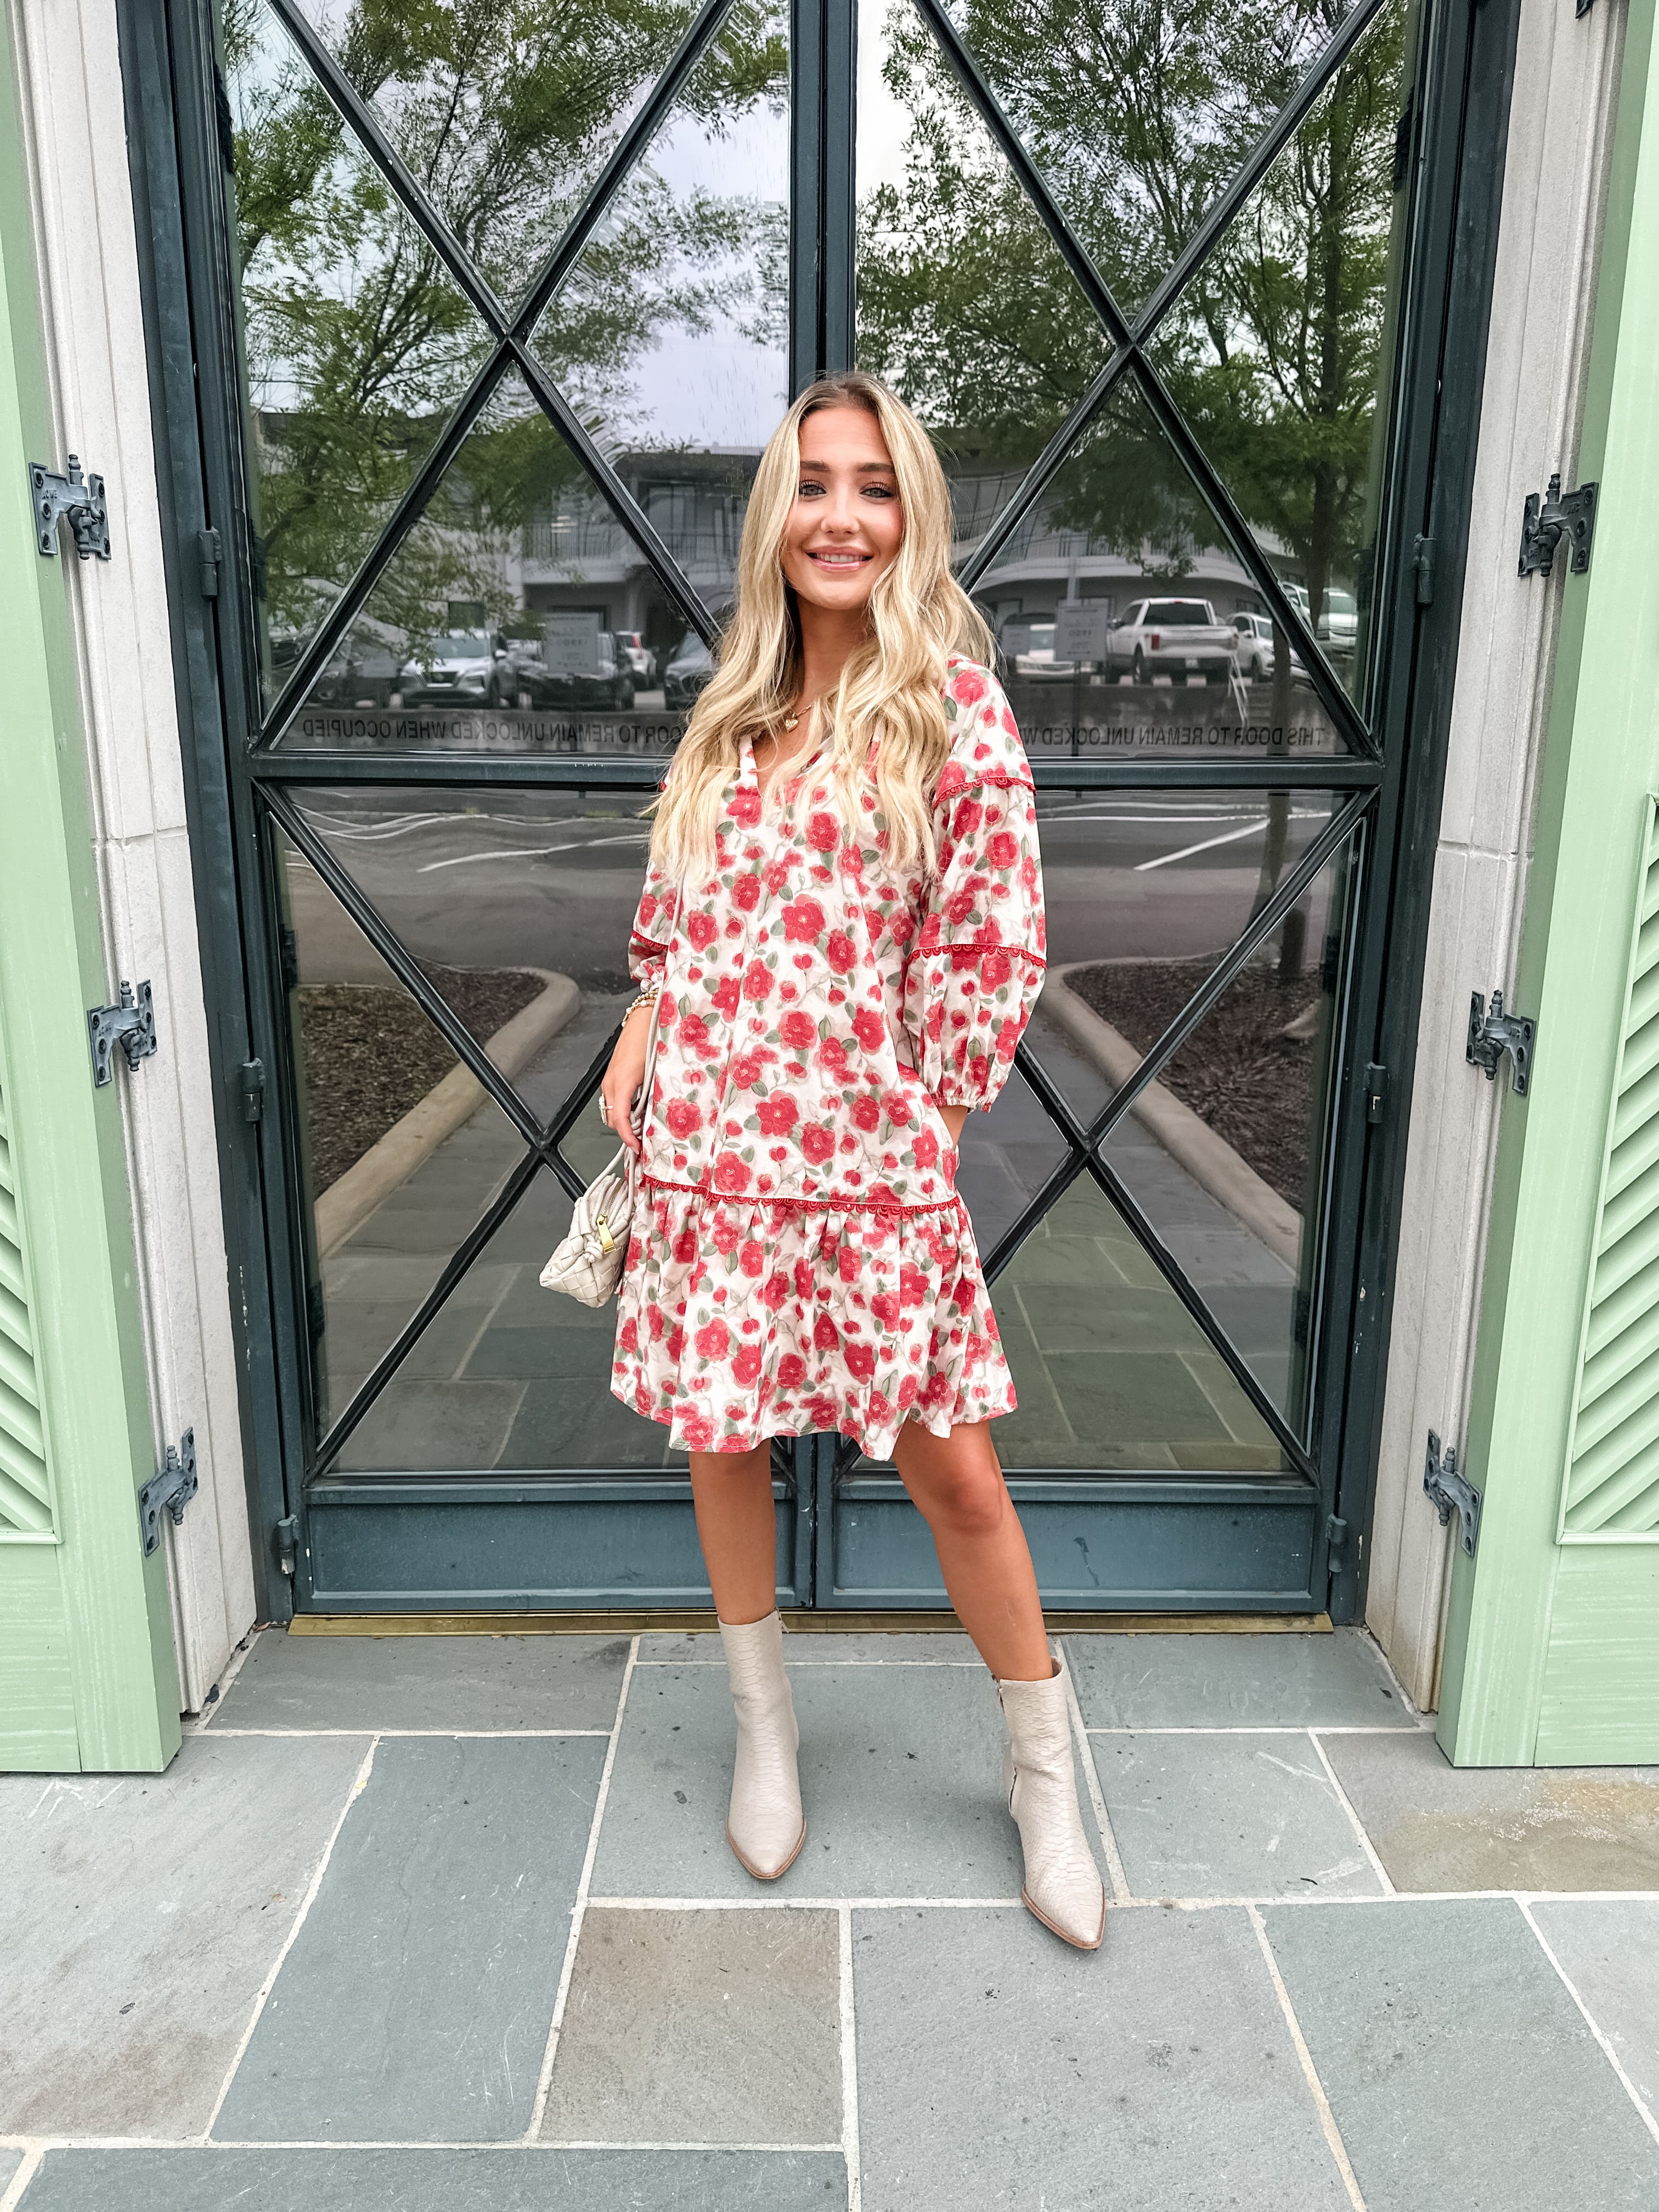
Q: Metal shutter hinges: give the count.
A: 6